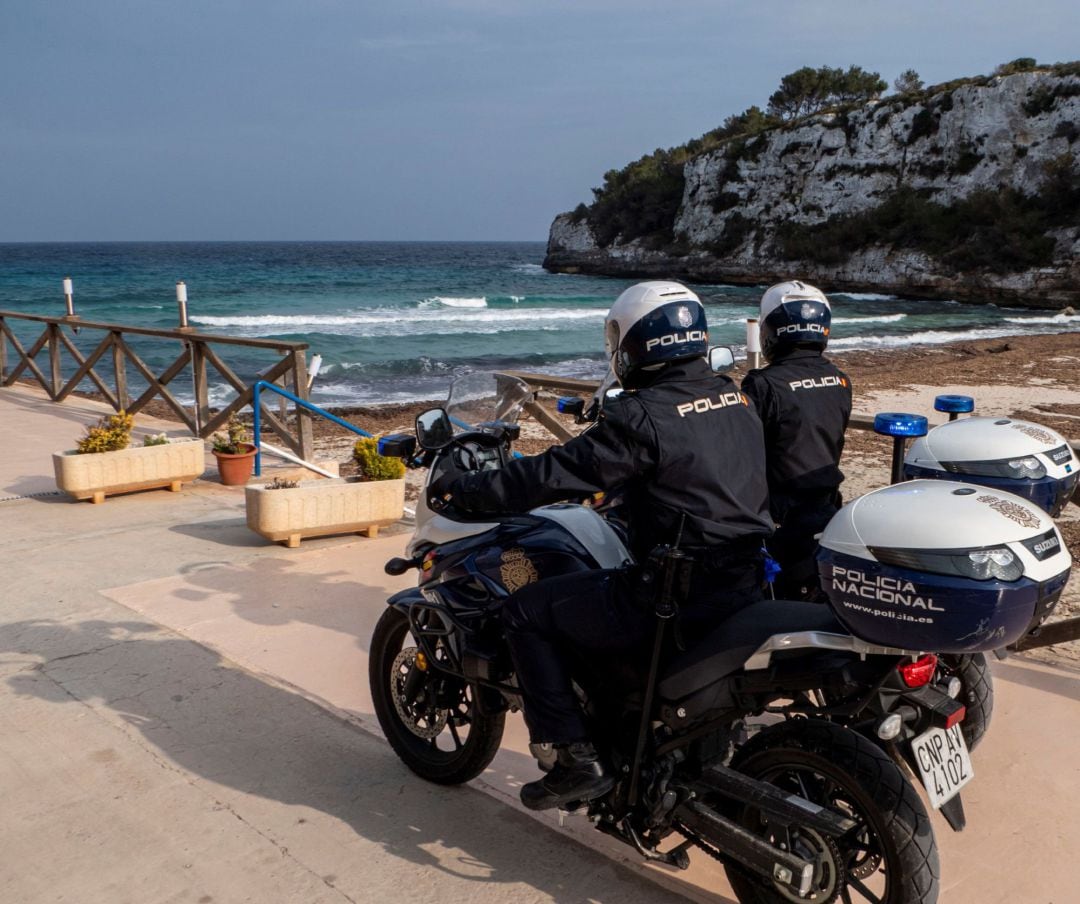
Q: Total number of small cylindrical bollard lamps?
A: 4